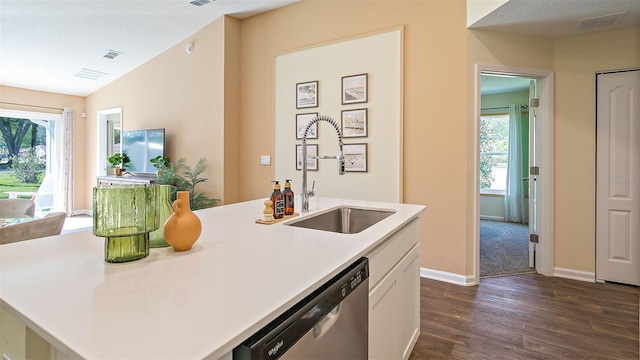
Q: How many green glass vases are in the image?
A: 2